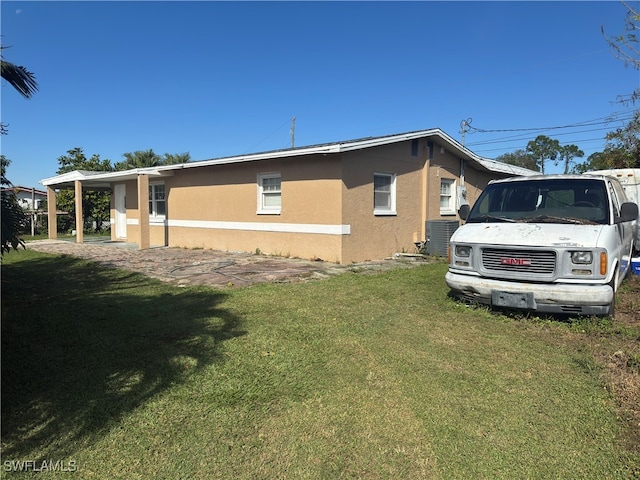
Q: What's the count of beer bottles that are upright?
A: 0